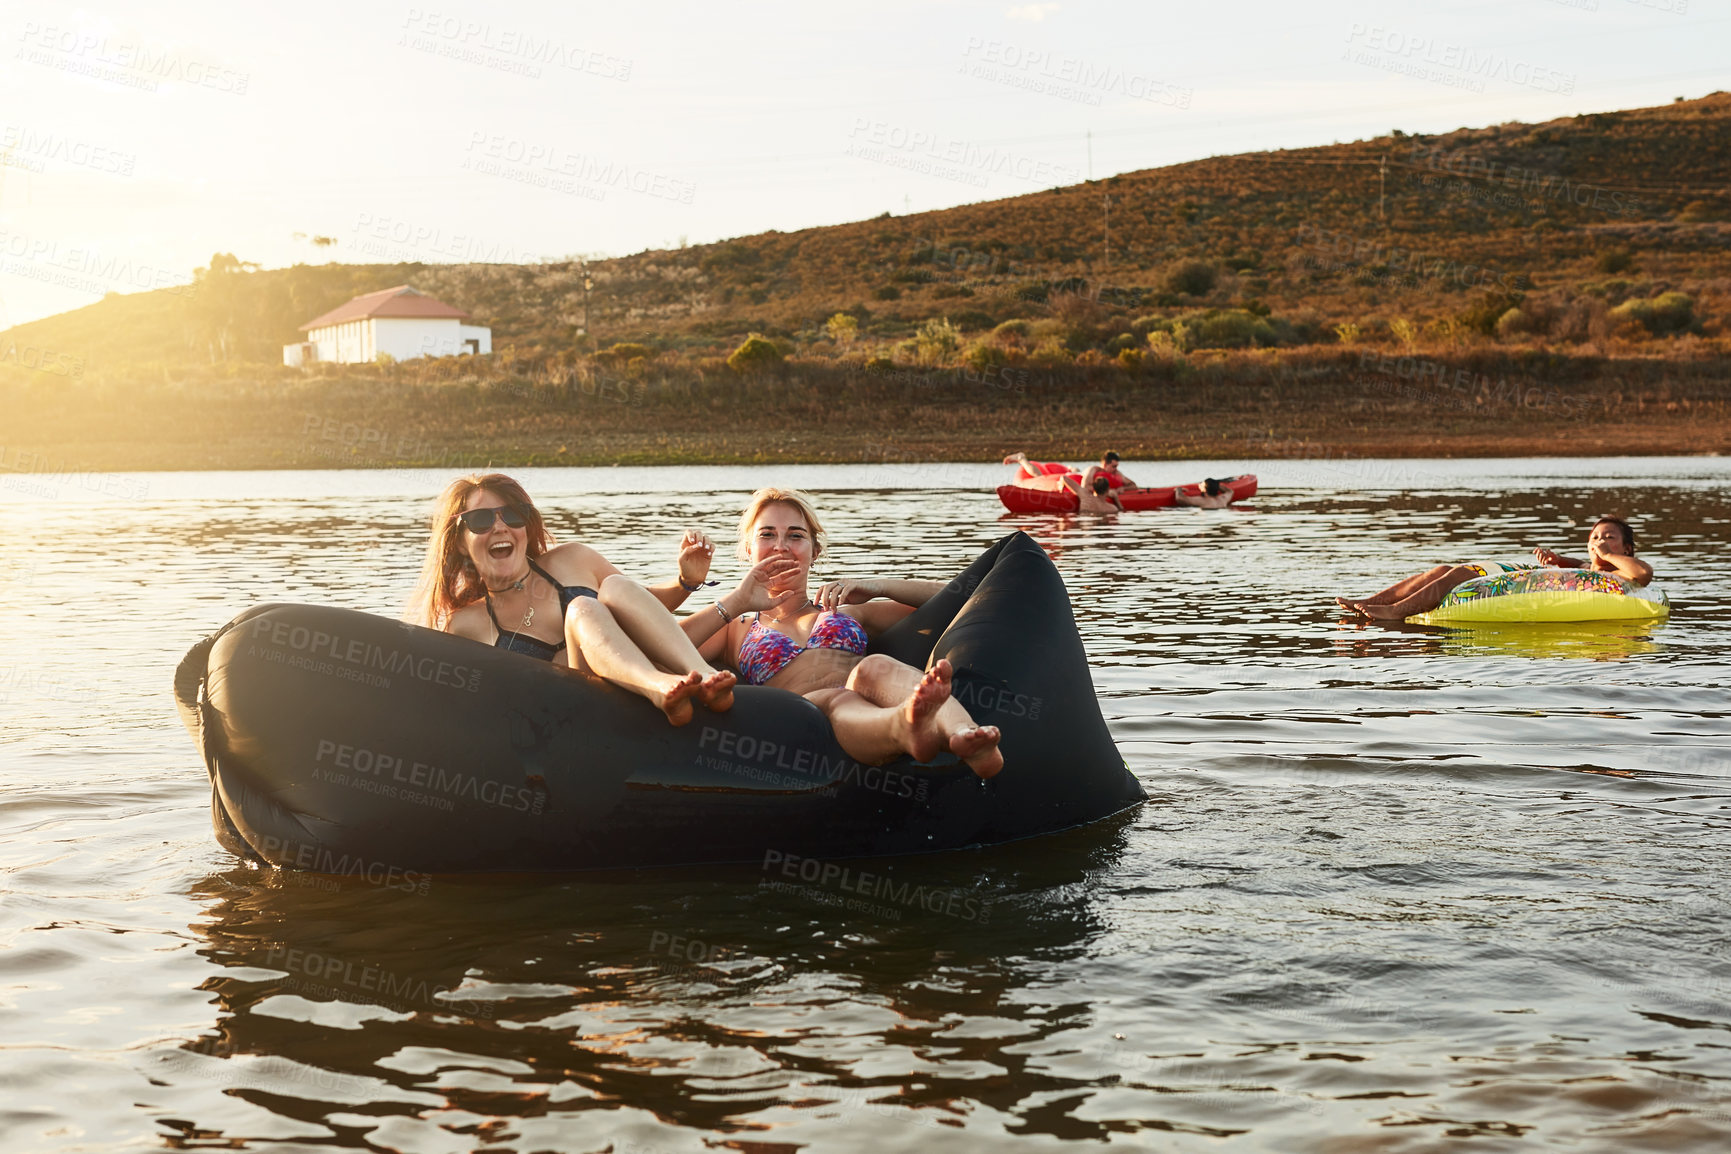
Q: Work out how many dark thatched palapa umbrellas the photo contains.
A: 0